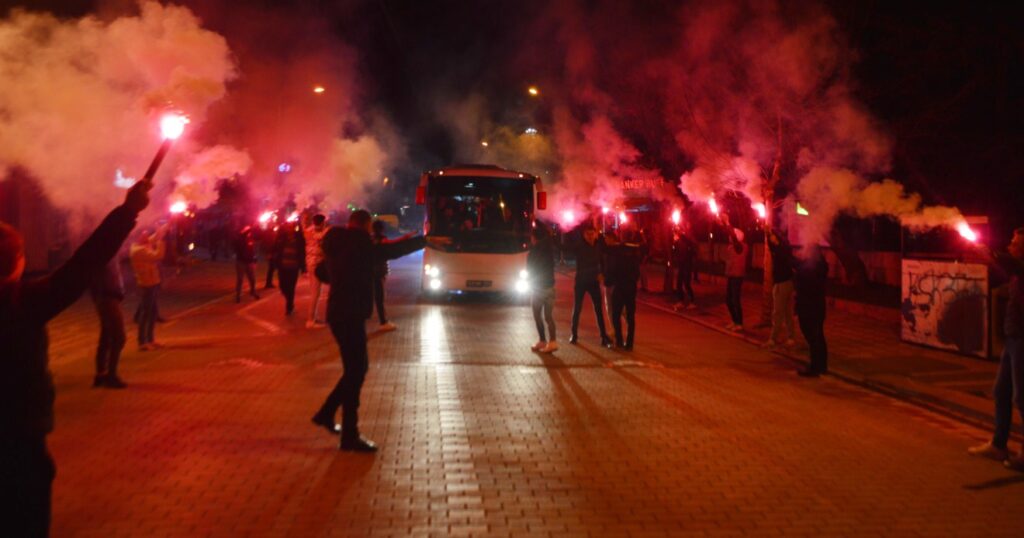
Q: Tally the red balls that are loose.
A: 0